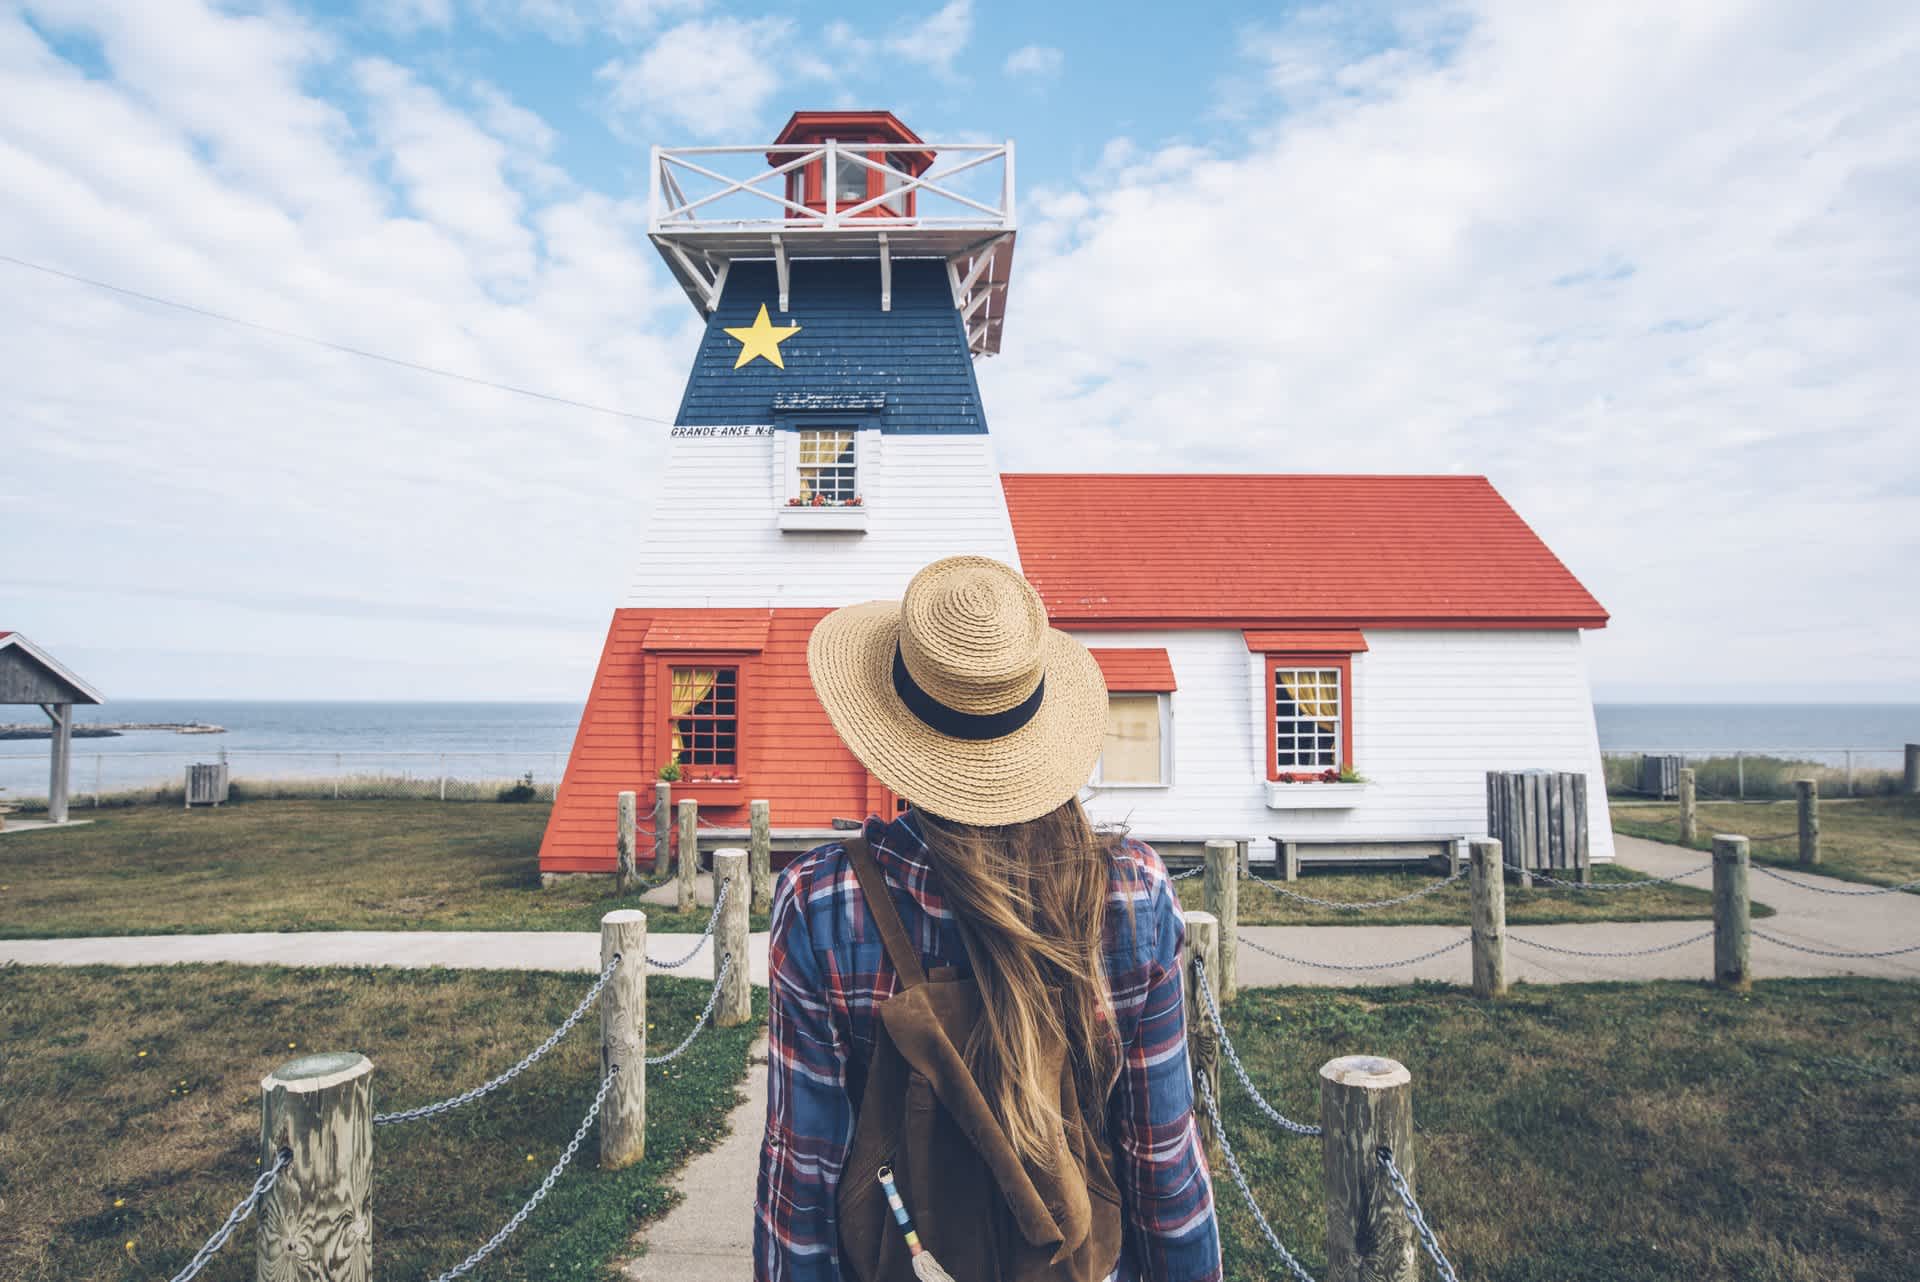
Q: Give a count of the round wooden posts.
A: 14